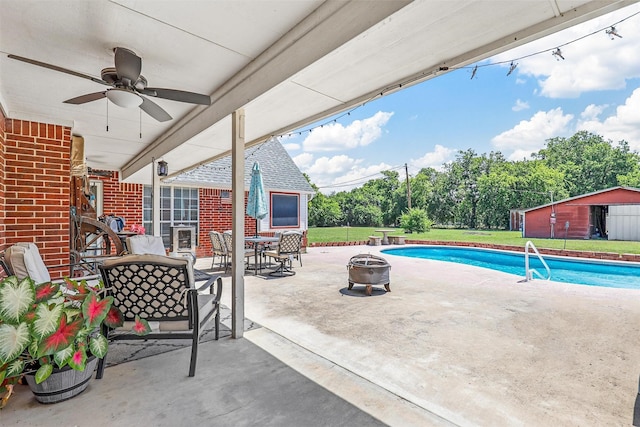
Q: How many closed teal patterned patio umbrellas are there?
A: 1